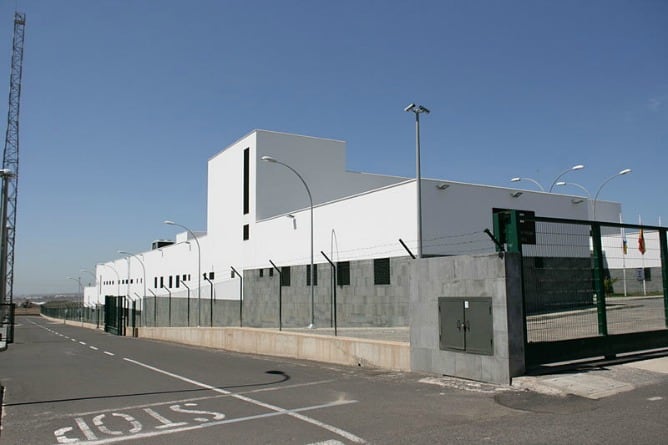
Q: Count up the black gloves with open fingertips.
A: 0